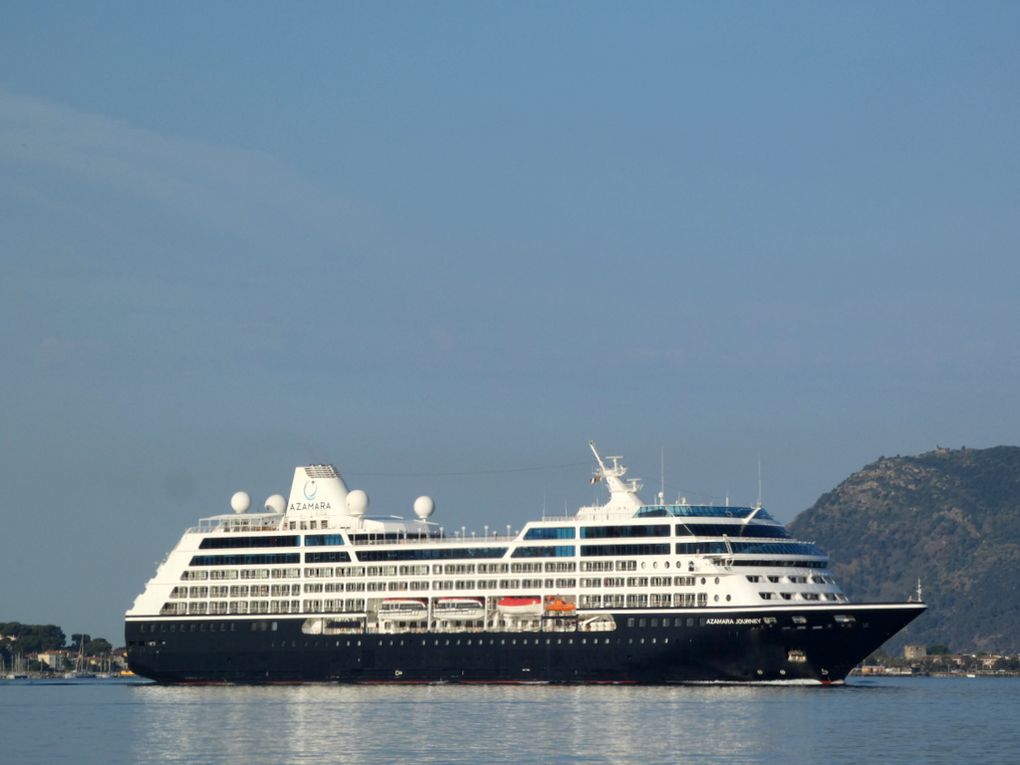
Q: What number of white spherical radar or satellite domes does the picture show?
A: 4